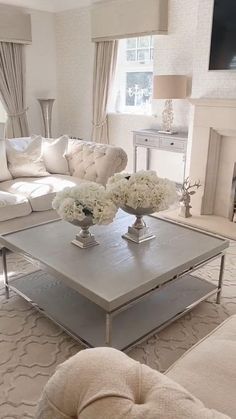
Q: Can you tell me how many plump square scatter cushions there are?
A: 3